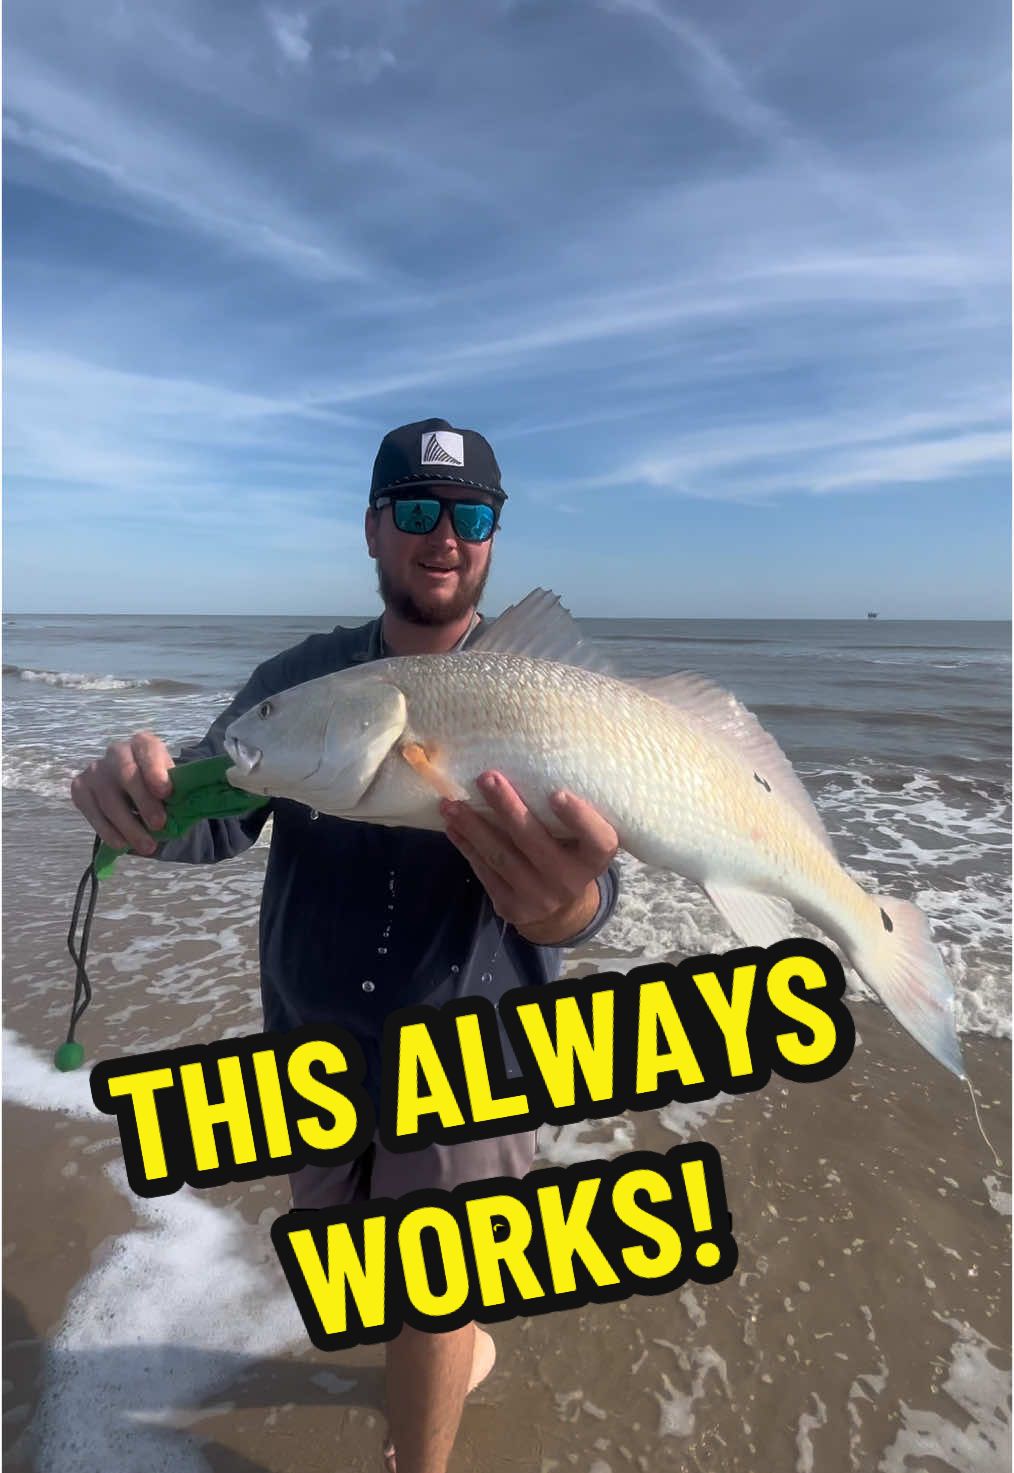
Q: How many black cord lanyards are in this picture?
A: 1